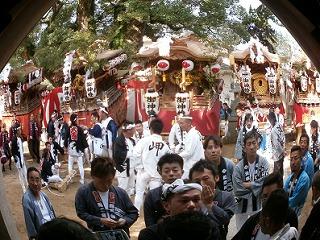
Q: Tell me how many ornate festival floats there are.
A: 5